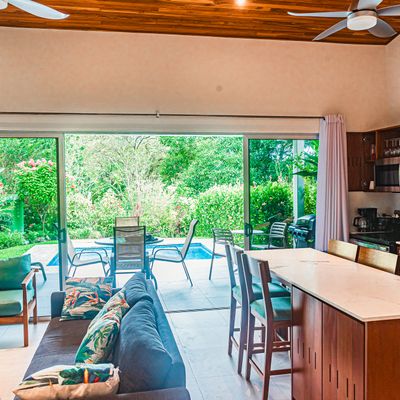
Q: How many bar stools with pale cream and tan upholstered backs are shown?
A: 2